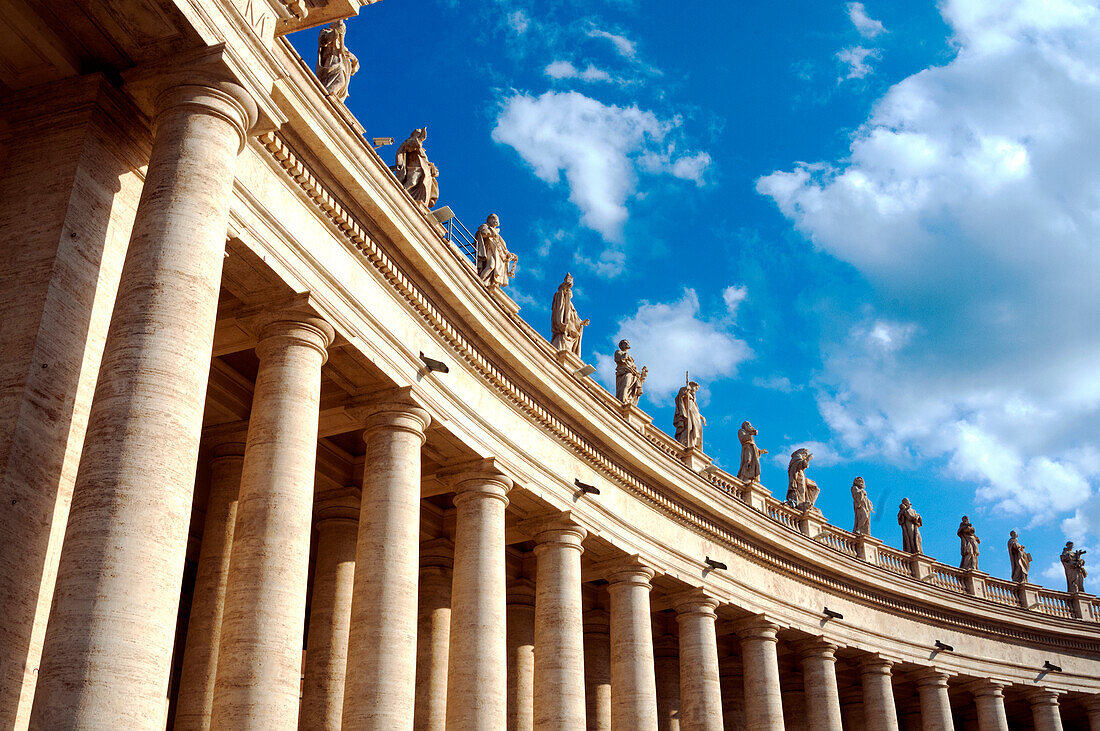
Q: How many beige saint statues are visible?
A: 13